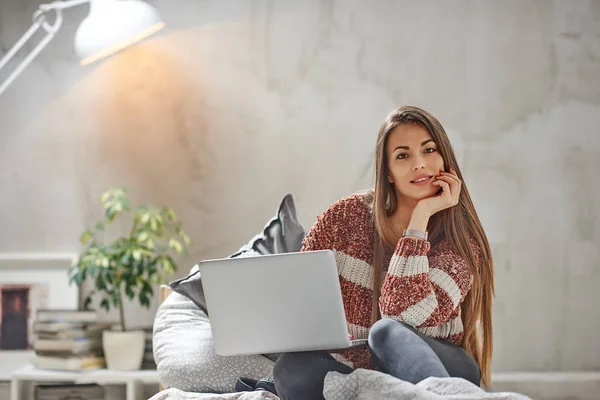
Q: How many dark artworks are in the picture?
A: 1